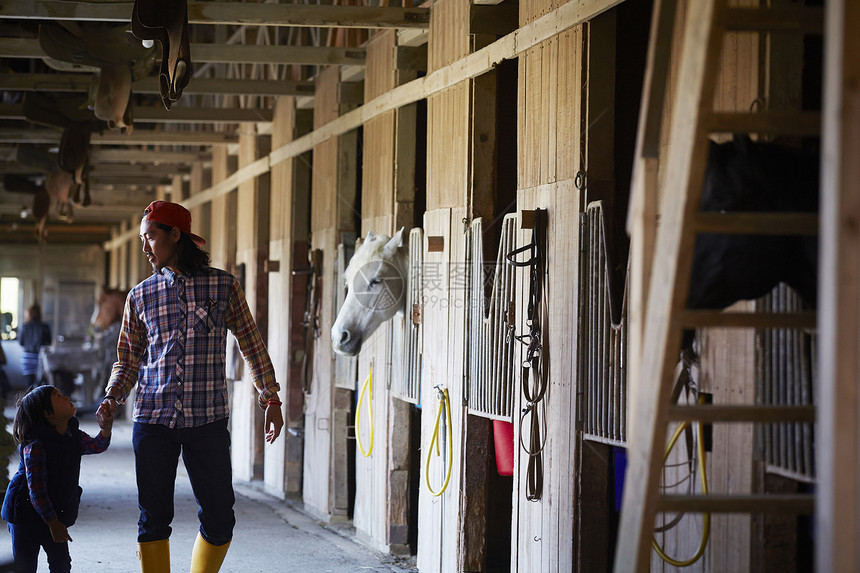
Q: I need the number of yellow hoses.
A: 3